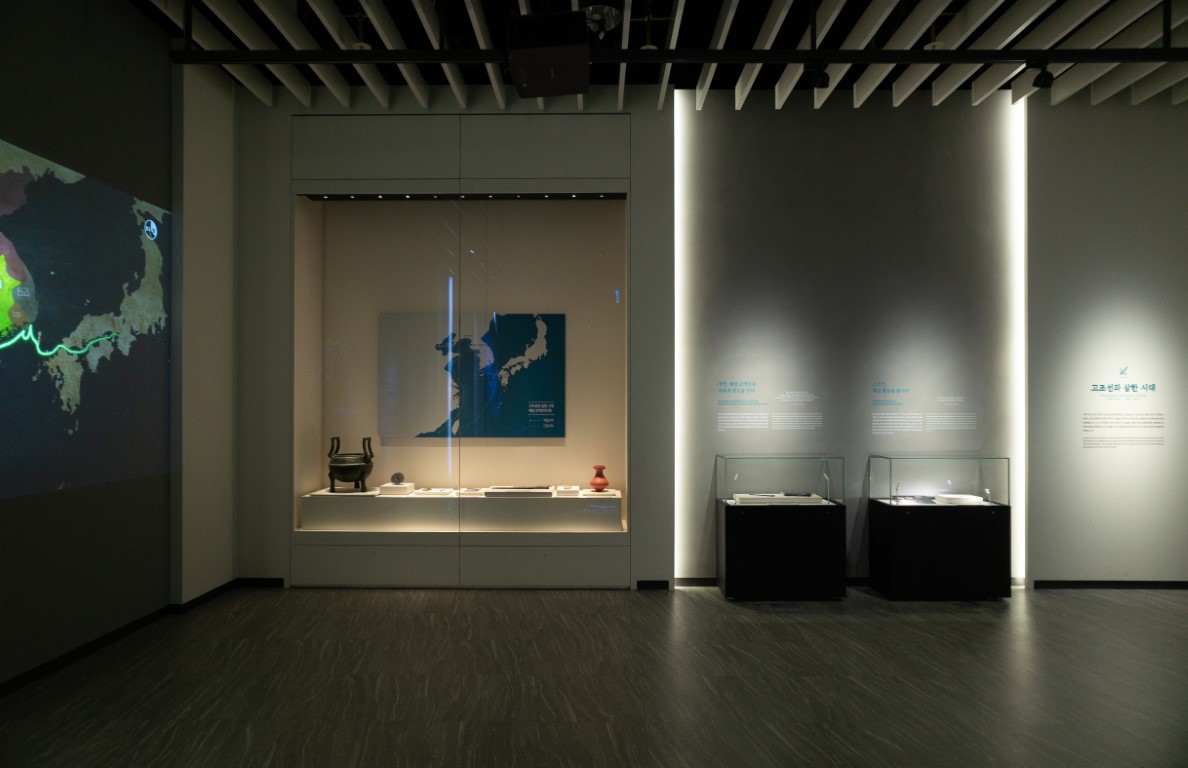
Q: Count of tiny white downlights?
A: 11